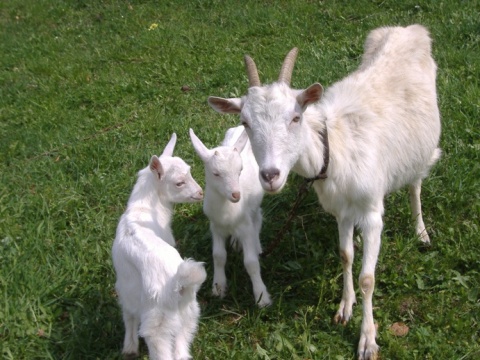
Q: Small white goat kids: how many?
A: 2